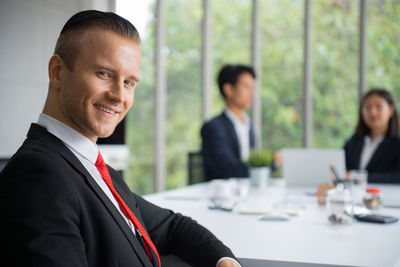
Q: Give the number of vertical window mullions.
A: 5